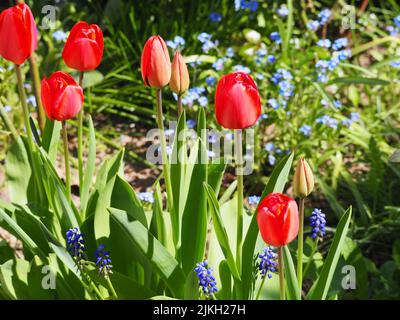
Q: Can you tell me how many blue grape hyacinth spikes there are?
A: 5